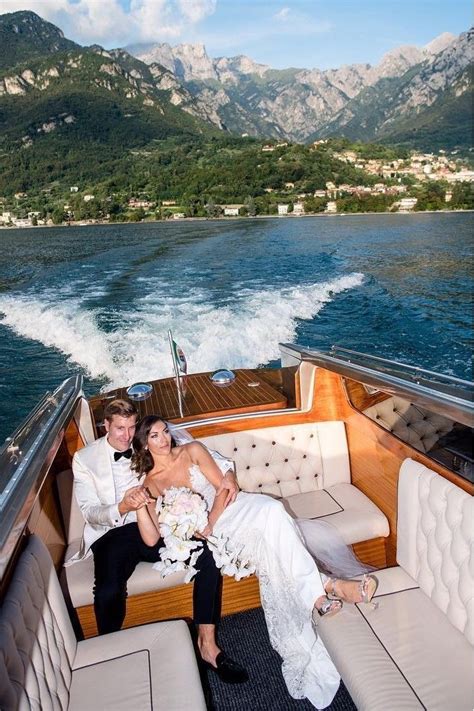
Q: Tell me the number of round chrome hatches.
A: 2